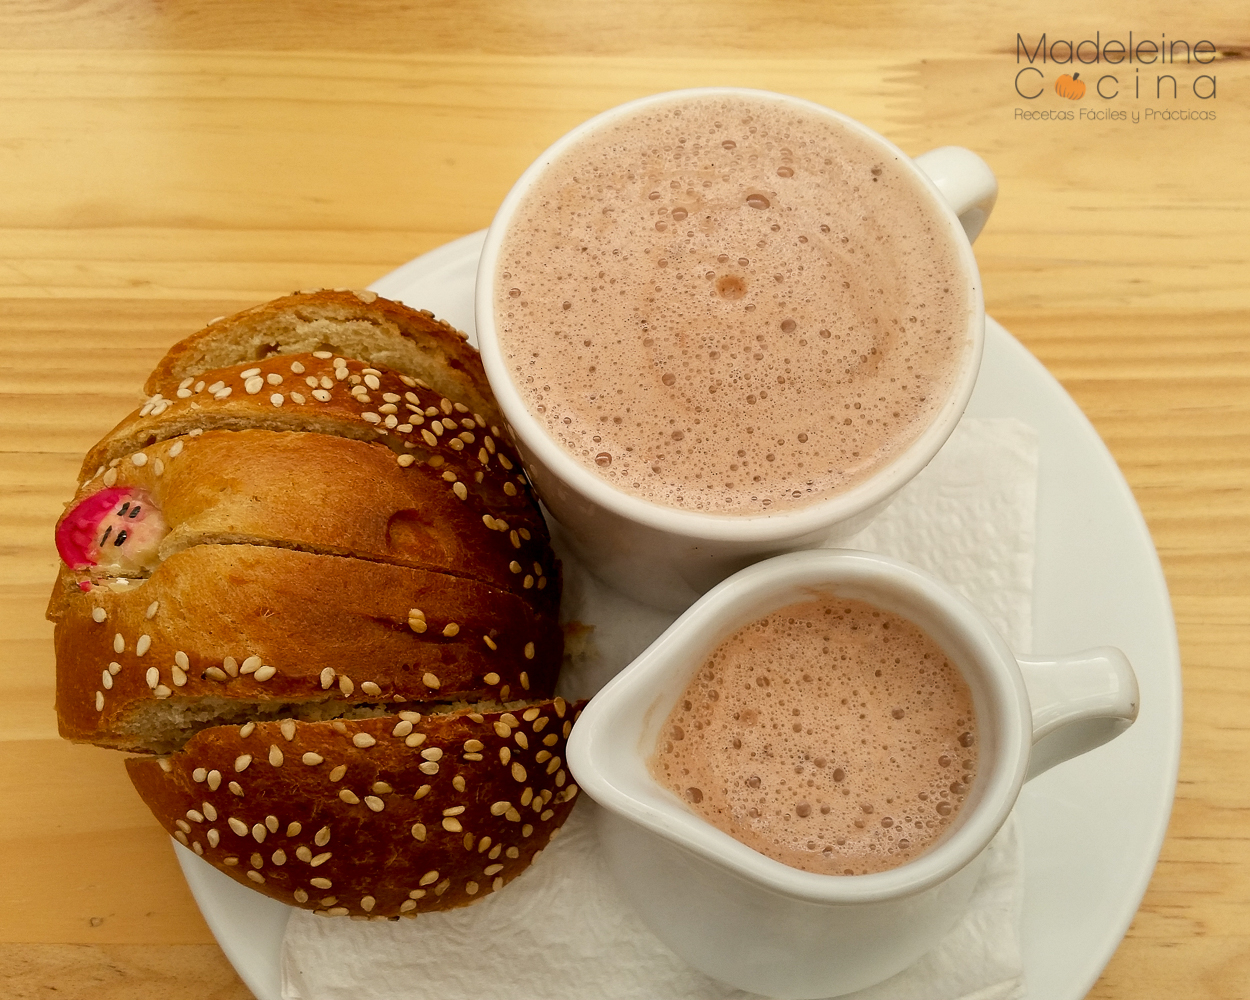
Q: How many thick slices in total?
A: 5